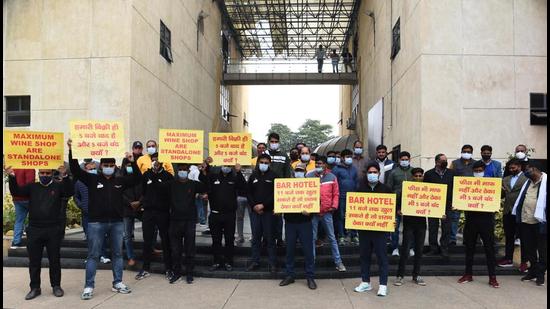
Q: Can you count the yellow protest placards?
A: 8